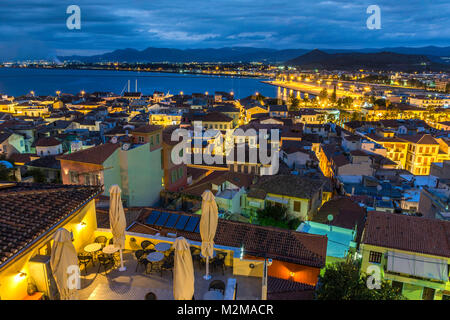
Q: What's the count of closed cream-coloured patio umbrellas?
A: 4